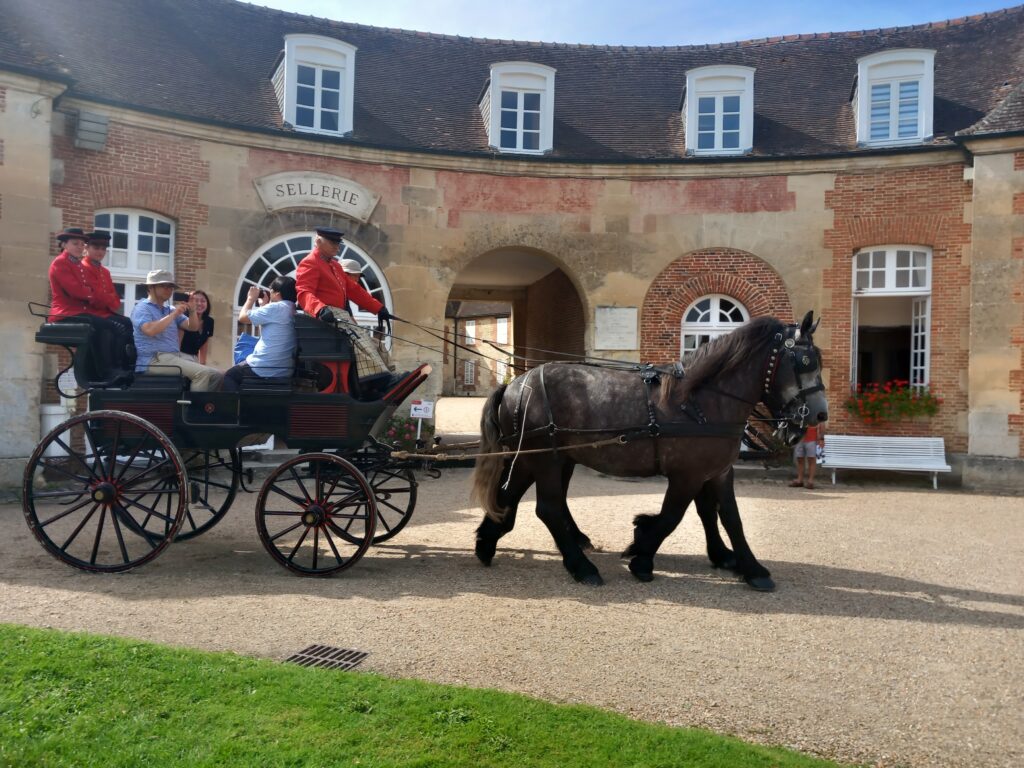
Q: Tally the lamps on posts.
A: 0